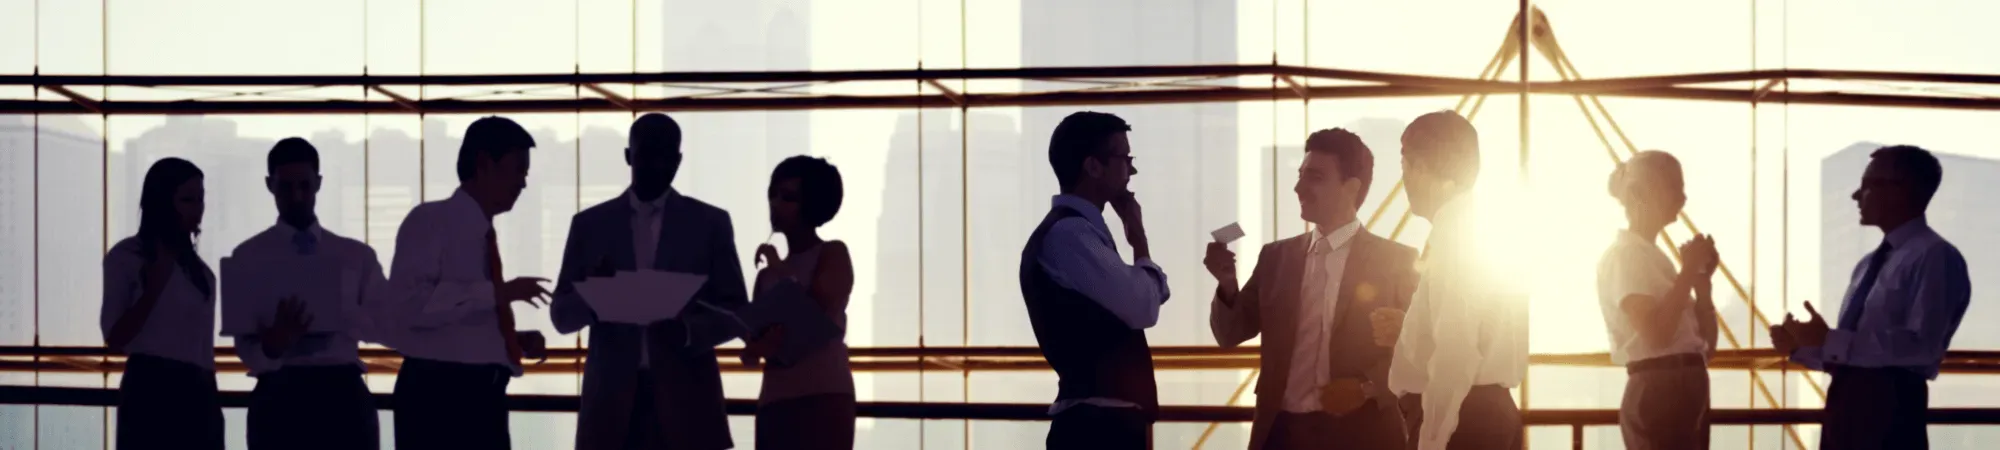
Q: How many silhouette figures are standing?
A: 10